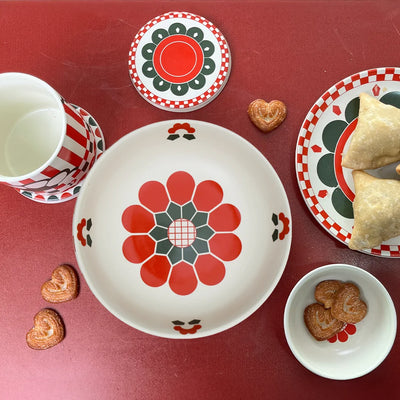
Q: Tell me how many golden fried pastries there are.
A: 2